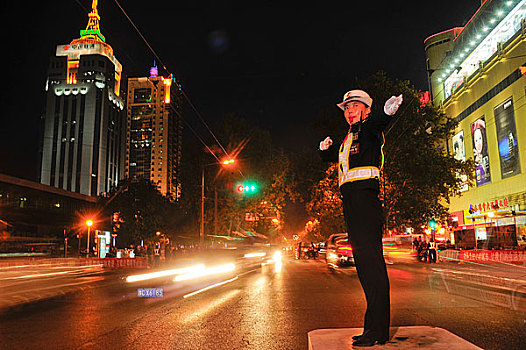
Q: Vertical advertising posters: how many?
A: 3